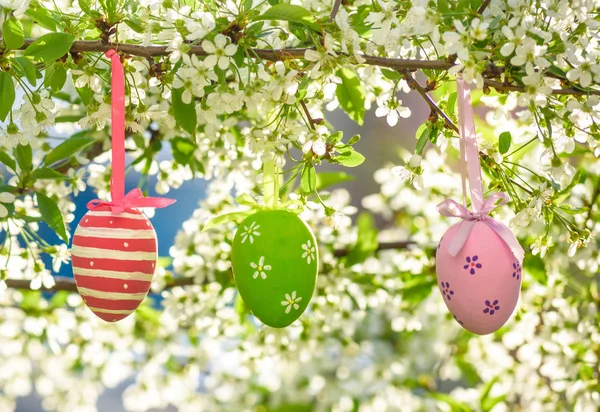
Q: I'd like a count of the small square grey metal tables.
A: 0